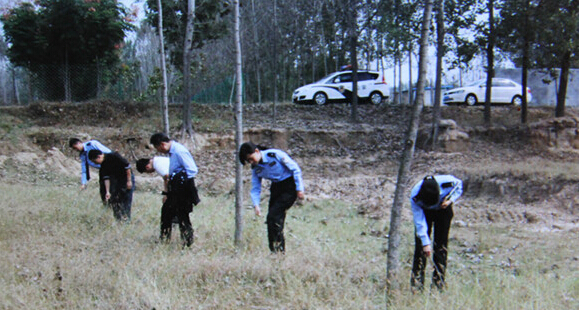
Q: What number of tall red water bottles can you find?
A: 0